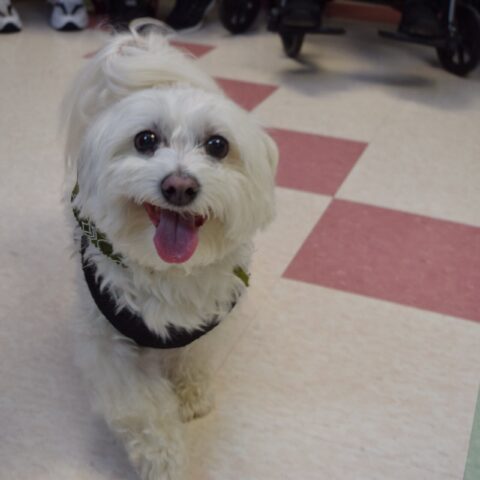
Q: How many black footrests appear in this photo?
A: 2